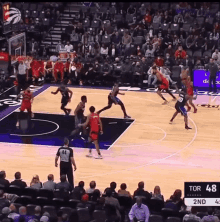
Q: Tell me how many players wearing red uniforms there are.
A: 4